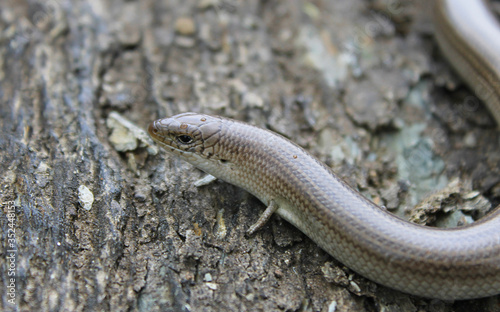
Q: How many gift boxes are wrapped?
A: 0